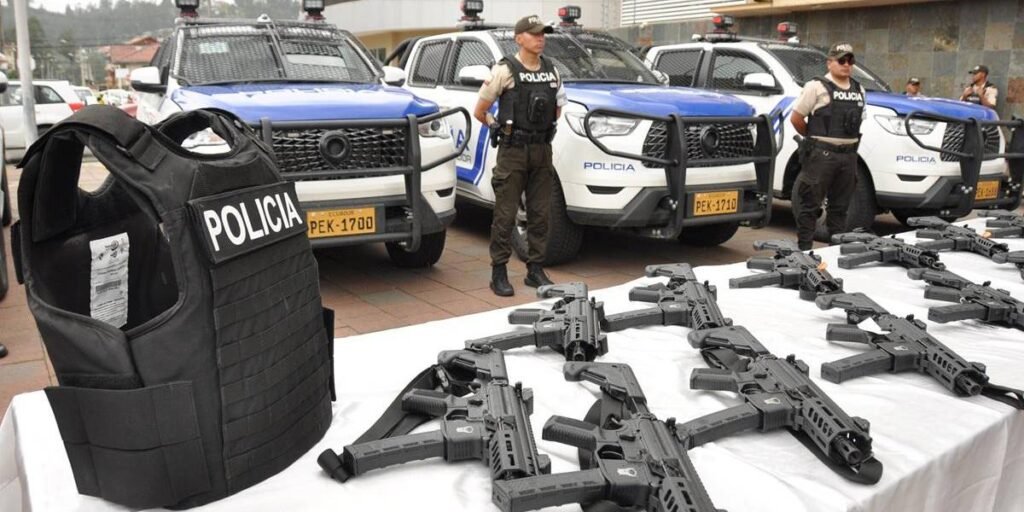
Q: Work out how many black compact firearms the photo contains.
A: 12